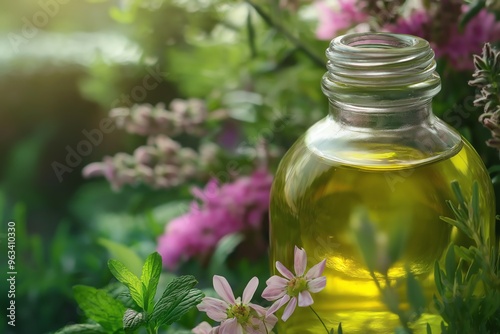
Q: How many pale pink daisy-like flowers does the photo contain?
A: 2